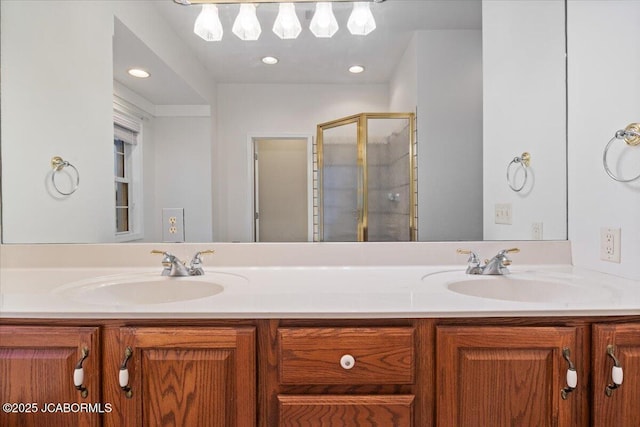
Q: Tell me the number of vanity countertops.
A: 1